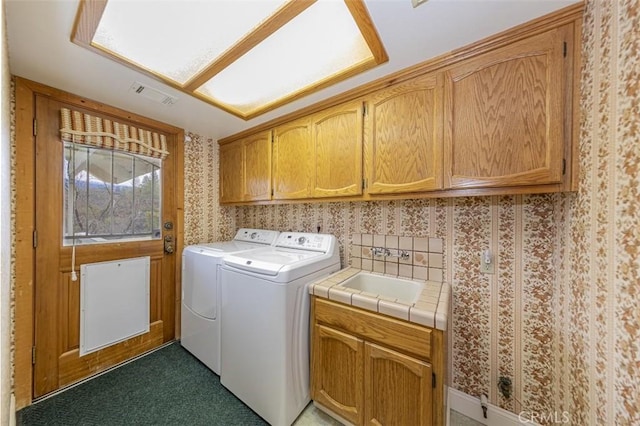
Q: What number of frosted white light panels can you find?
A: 2